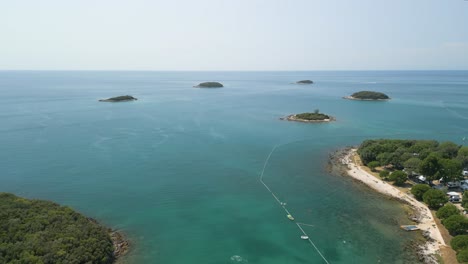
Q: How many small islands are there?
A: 5